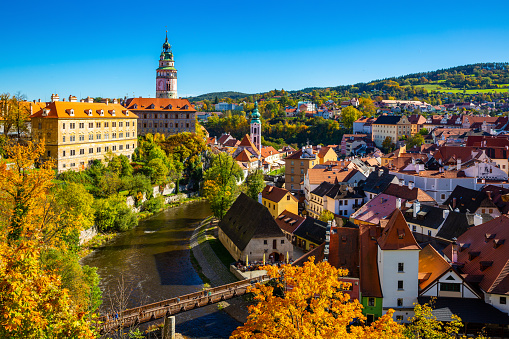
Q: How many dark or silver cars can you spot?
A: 0